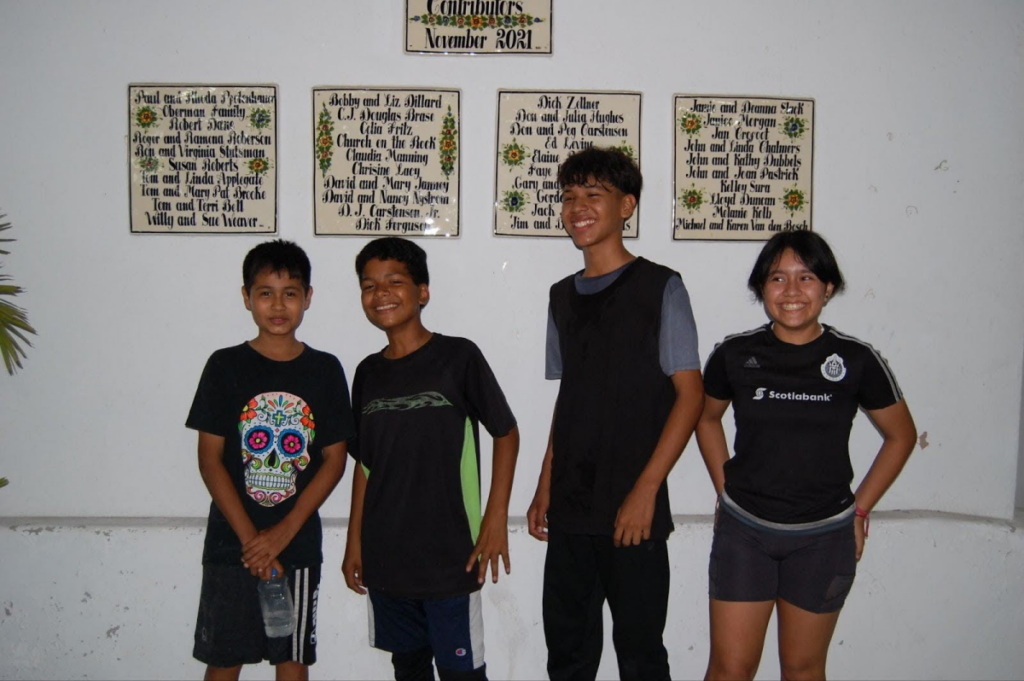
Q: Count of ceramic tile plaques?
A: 5